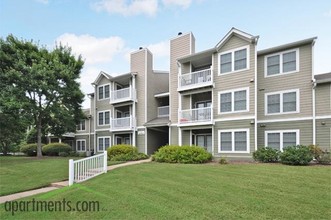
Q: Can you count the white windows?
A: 11